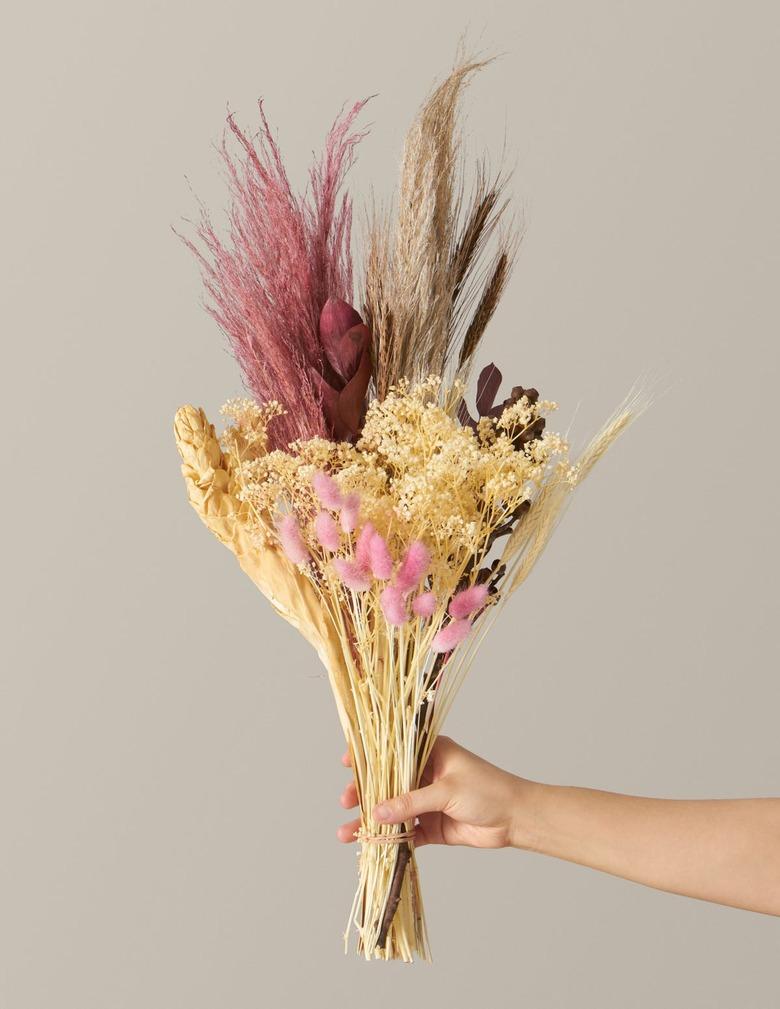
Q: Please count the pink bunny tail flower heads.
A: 12